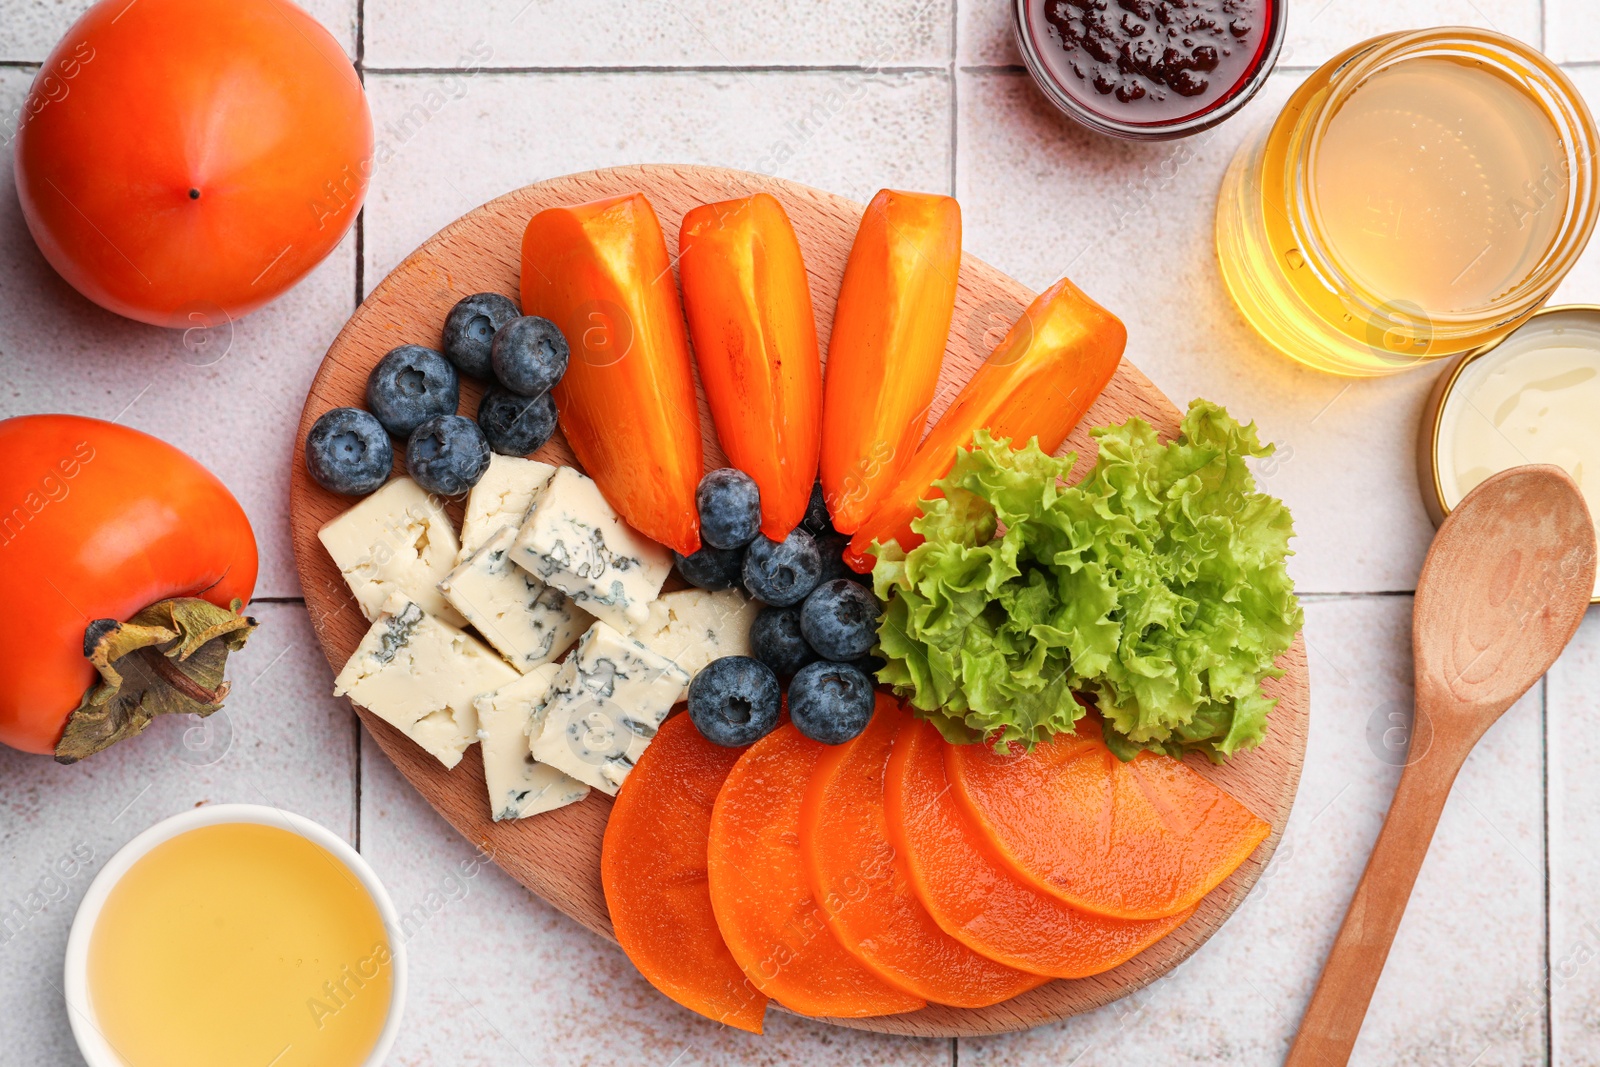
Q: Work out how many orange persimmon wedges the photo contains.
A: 4